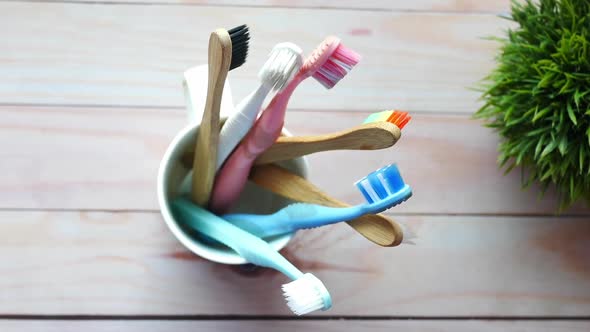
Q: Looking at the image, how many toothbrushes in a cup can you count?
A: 7